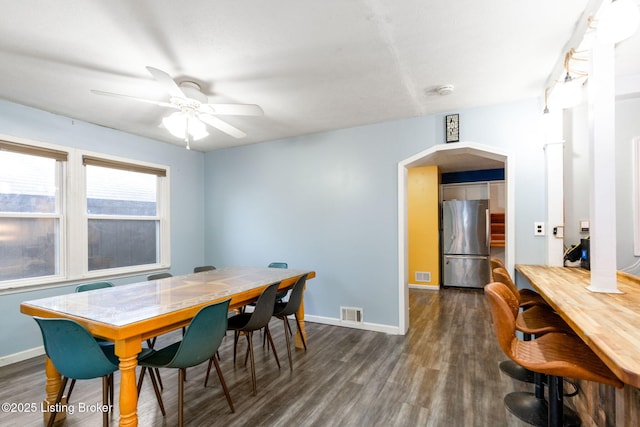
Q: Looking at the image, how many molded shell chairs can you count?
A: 8